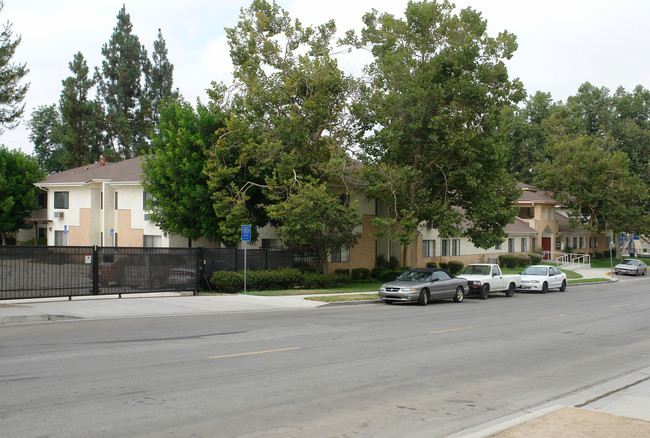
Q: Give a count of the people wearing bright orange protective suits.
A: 0